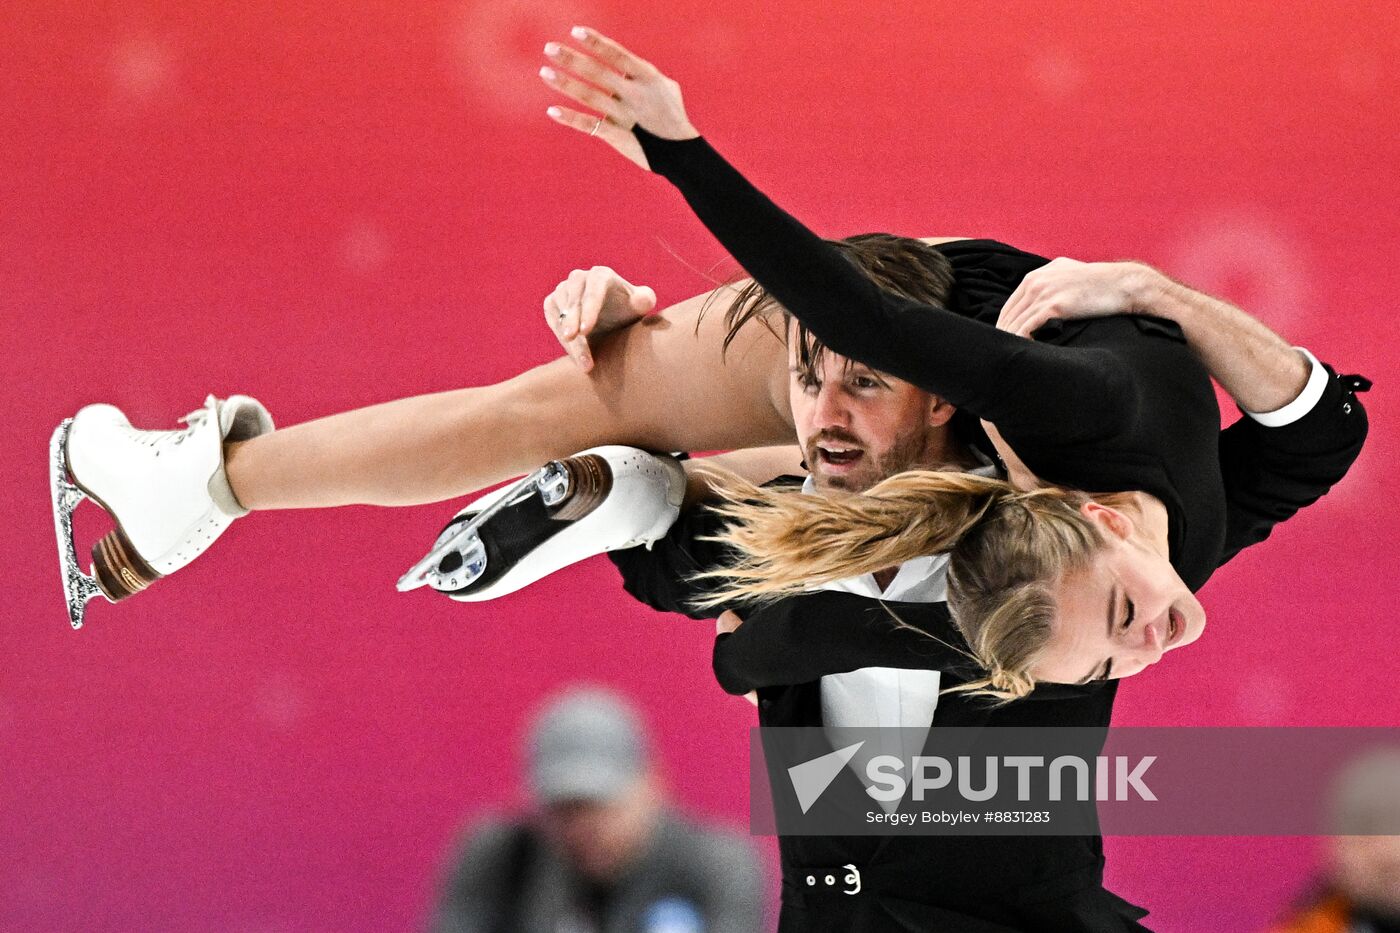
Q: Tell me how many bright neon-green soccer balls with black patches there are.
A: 0